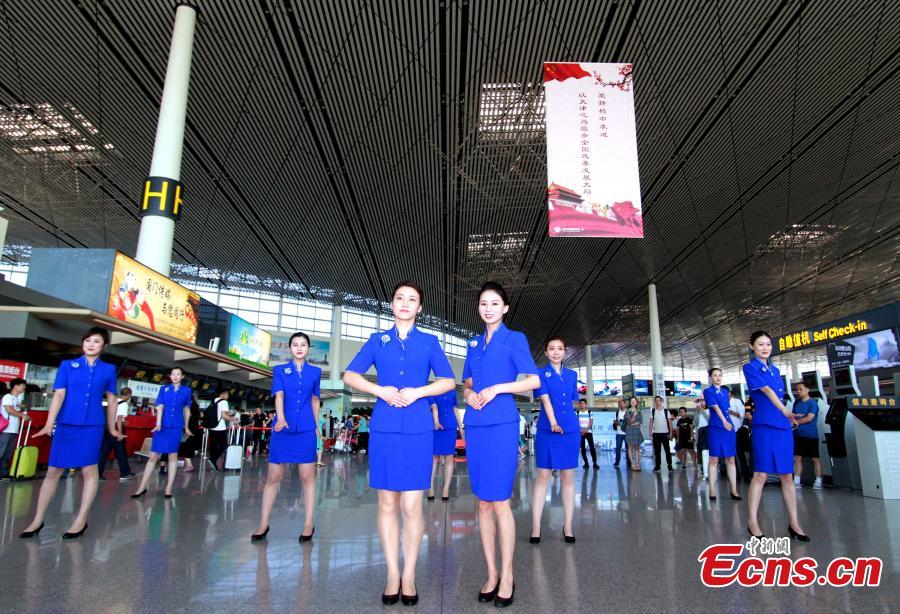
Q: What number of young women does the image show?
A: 9